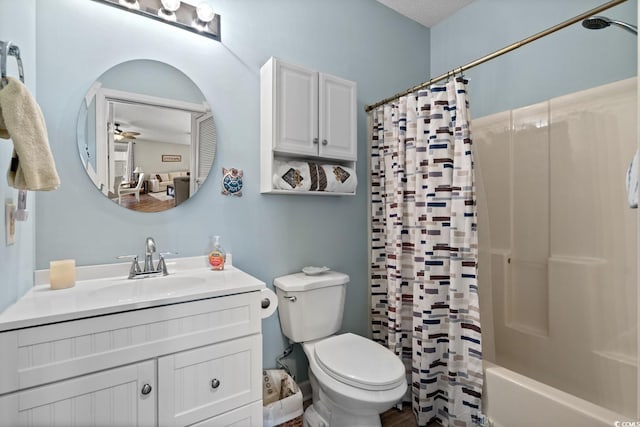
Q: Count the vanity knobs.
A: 2